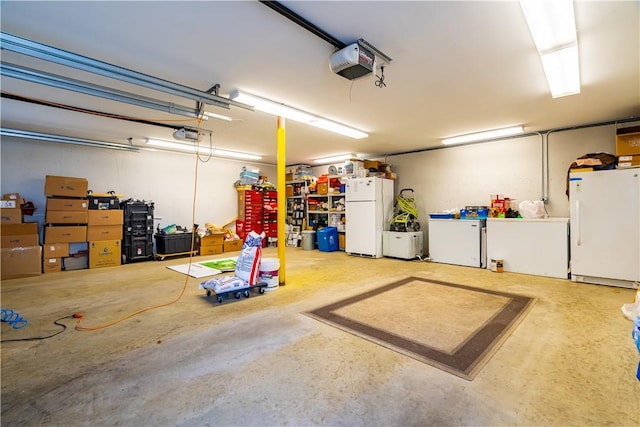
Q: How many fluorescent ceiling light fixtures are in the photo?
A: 5